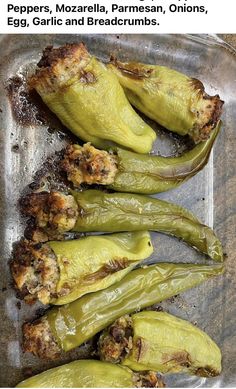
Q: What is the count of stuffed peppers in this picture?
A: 8